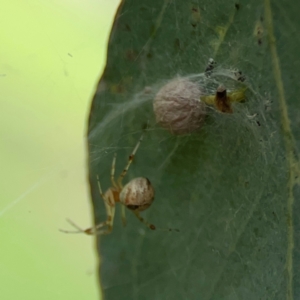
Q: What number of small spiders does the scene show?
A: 1